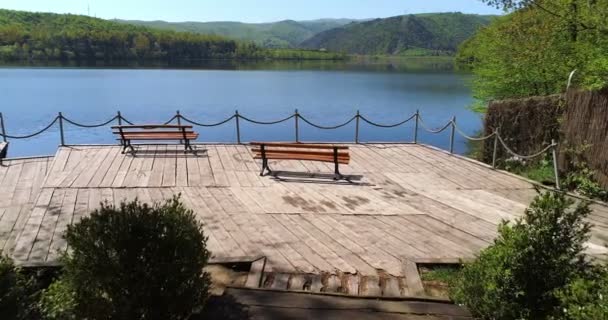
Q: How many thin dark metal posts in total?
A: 11